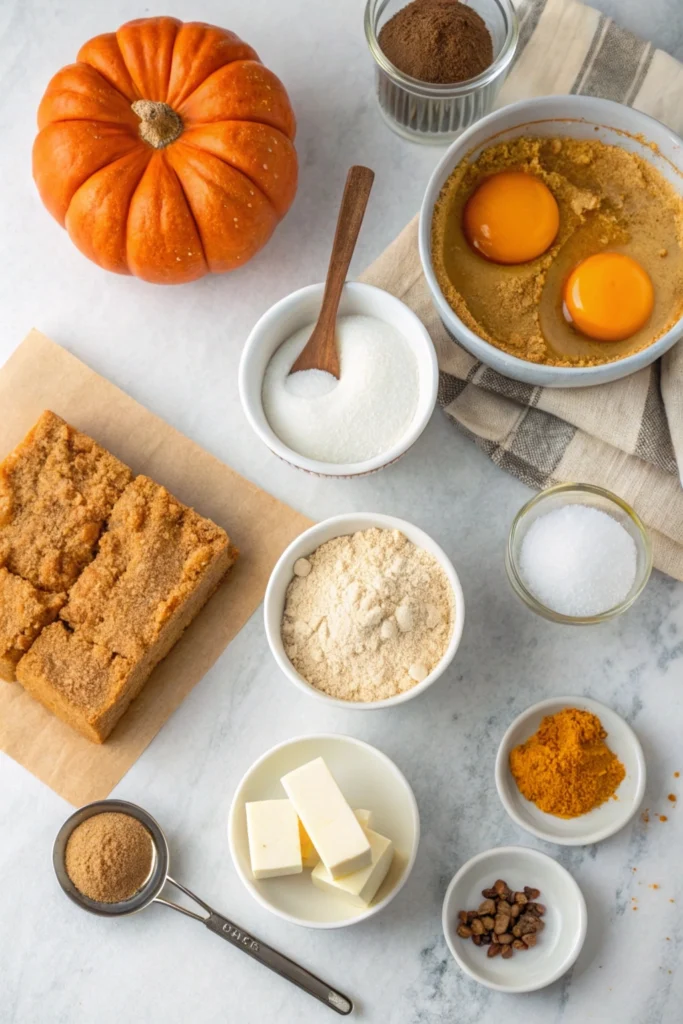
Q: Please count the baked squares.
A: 4